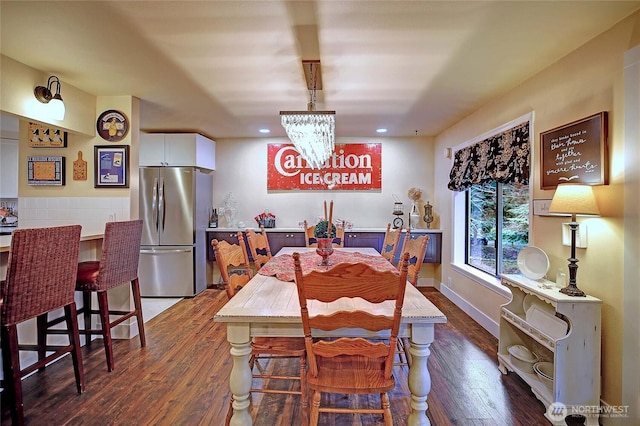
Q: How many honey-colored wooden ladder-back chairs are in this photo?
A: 6